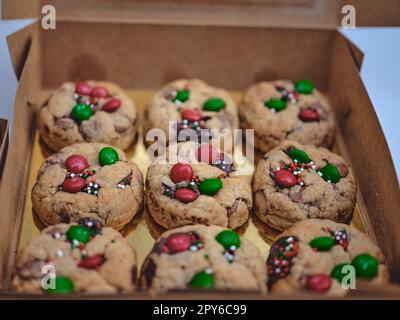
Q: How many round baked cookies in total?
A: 9